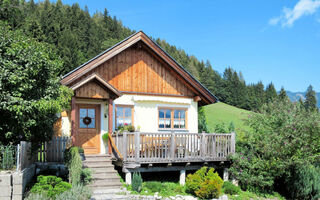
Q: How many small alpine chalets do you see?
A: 1